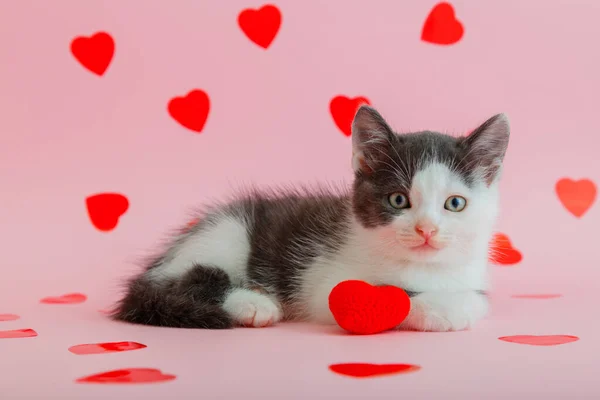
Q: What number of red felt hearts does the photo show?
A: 1